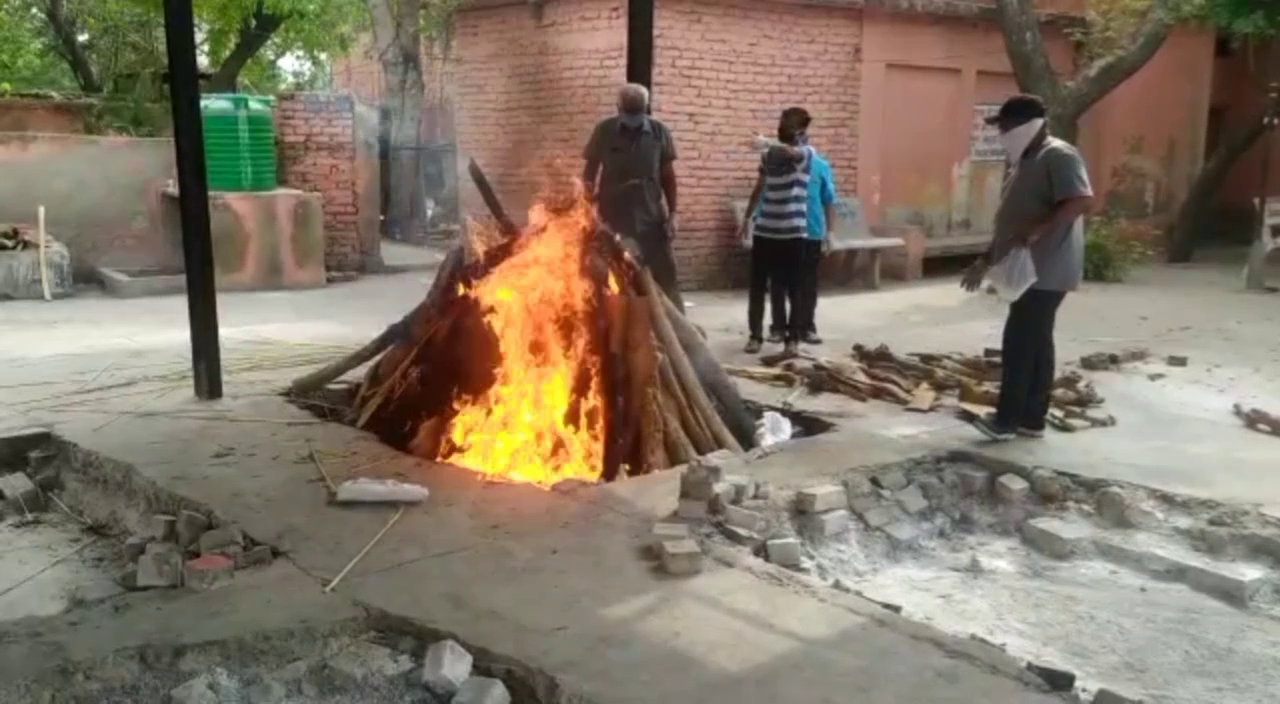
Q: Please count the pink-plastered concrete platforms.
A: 1